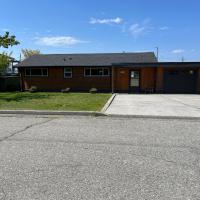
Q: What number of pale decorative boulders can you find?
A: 3